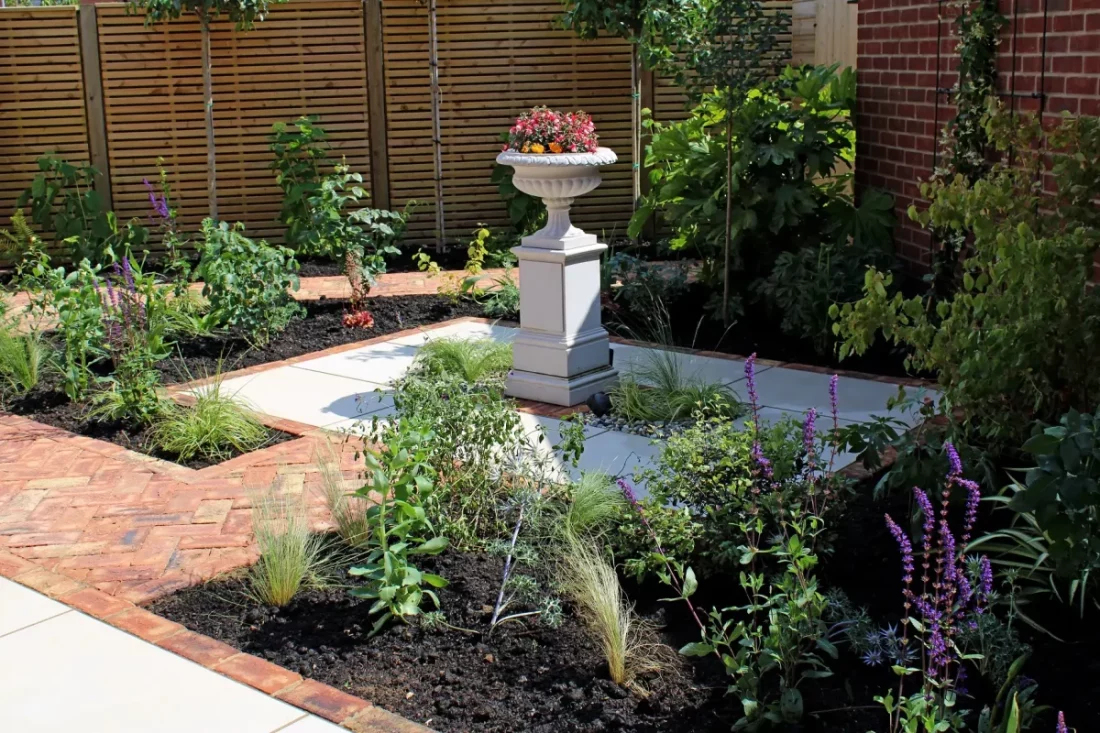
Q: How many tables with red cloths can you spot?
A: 0